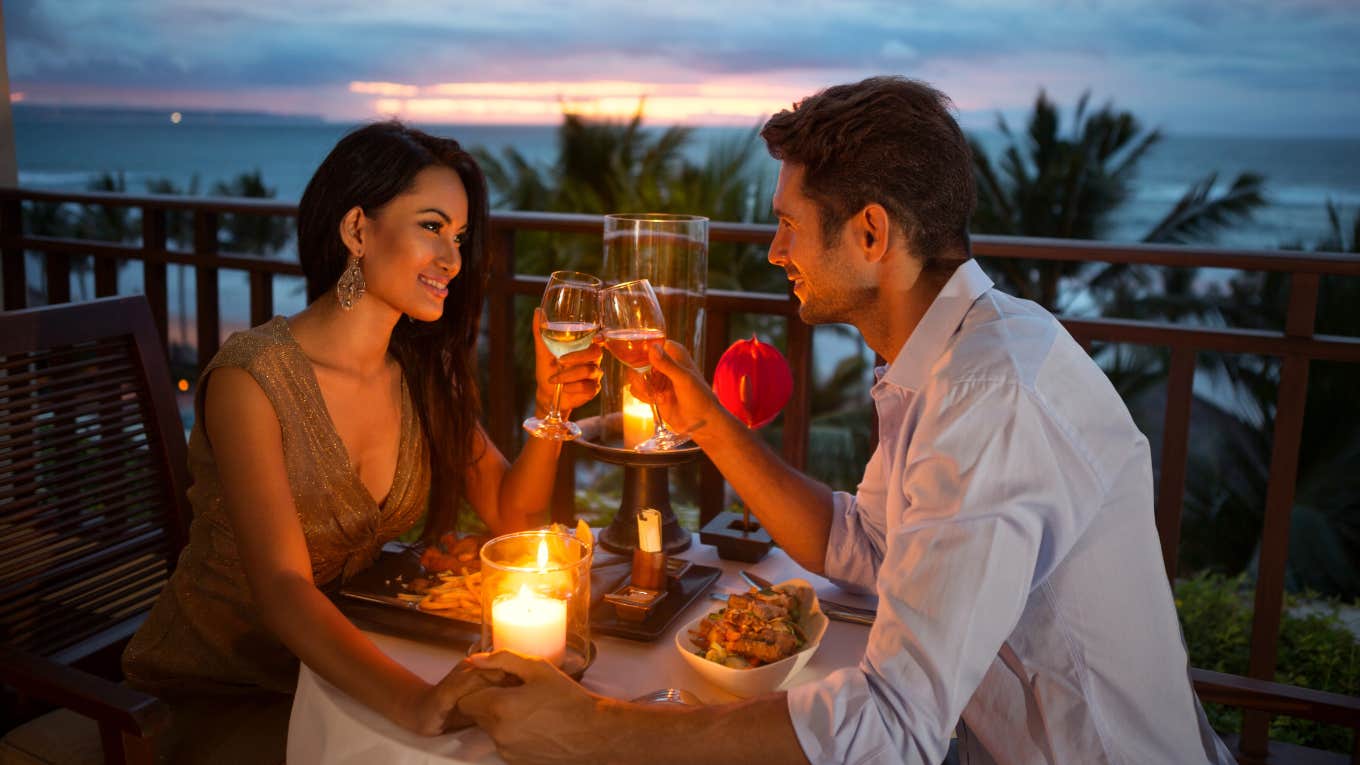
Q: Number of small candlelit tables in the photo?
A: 1